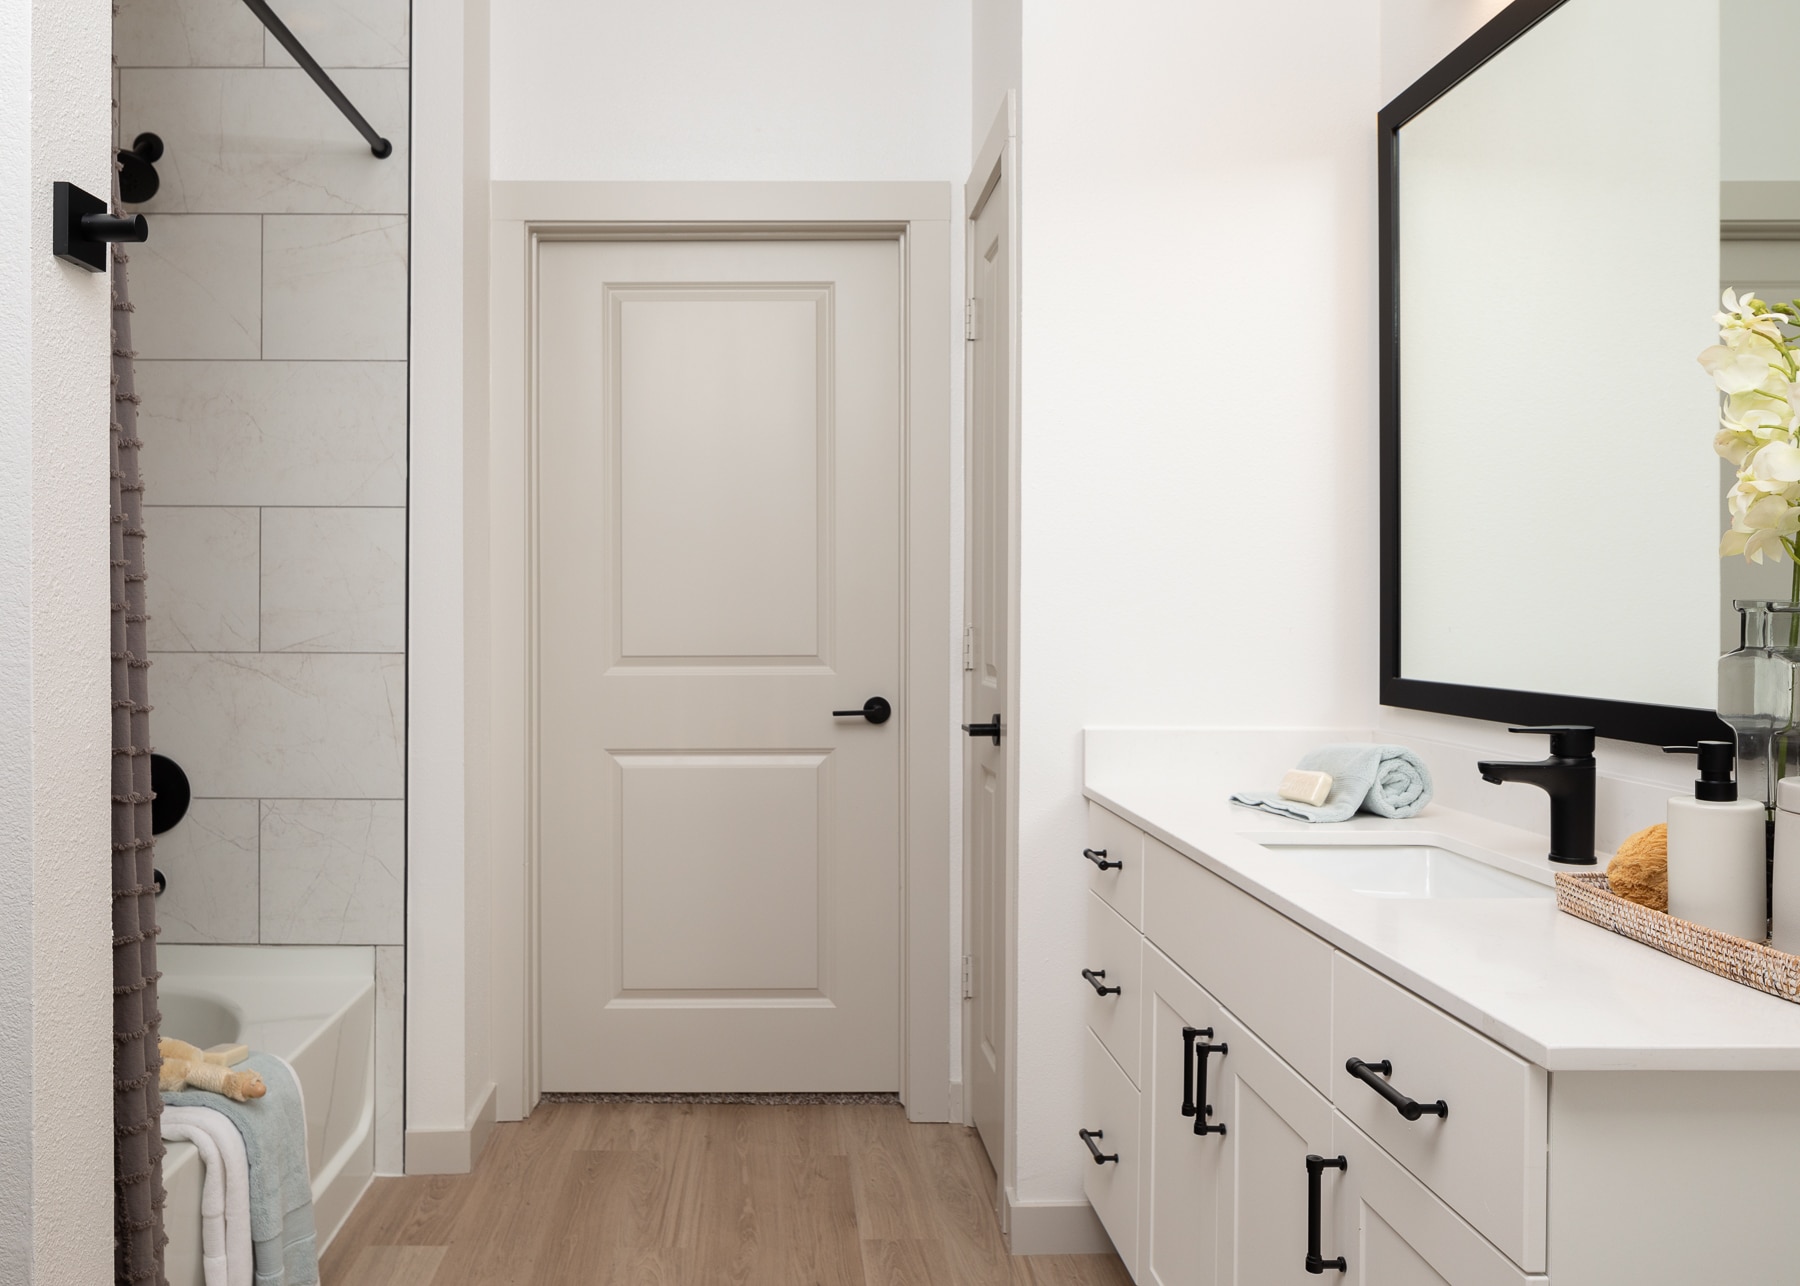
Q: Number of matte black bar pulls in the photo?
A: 7